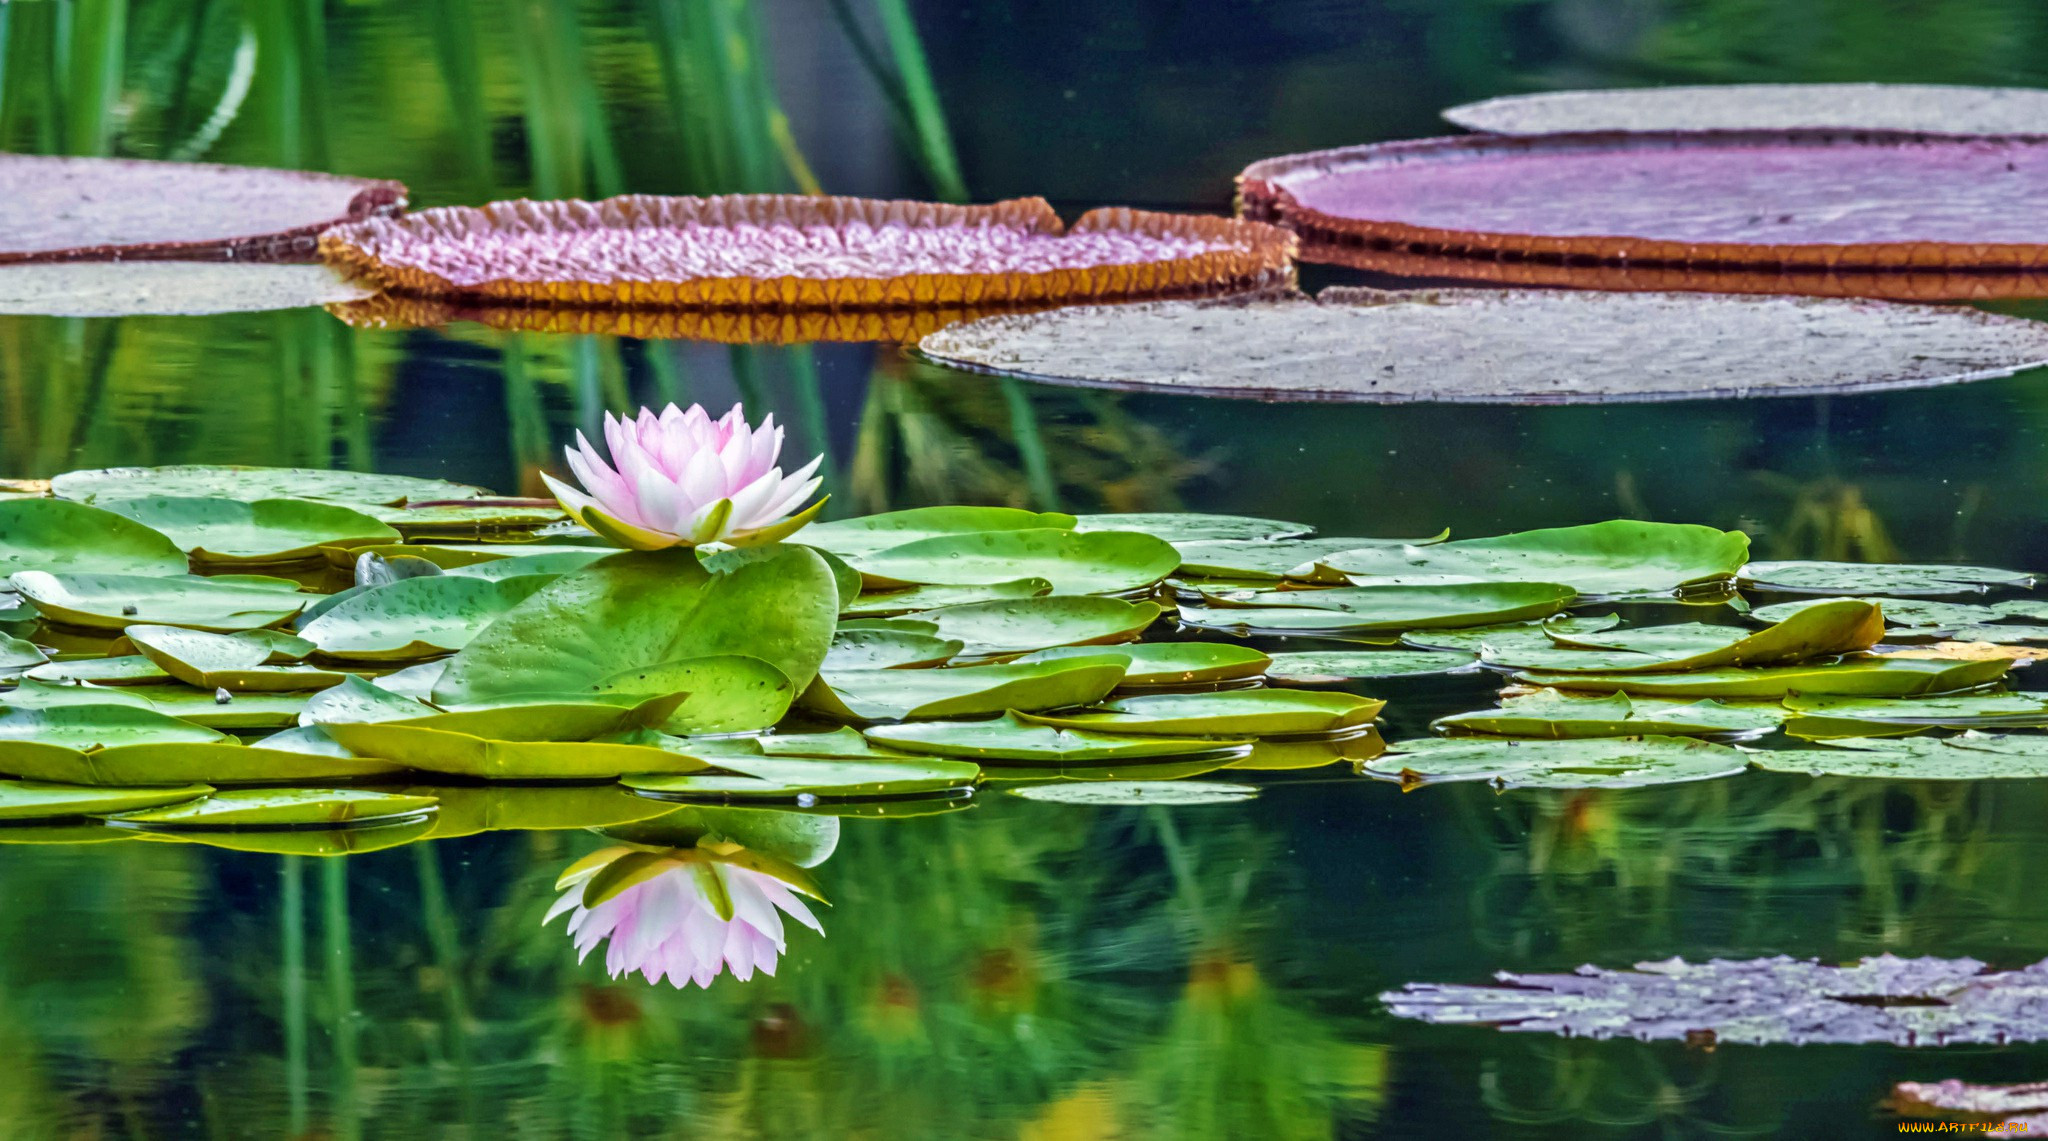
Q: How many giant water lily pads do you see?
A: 6